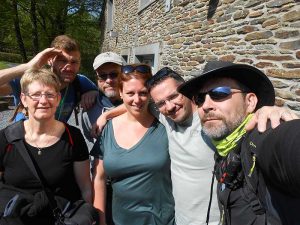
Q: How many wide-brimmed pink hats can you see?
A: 0